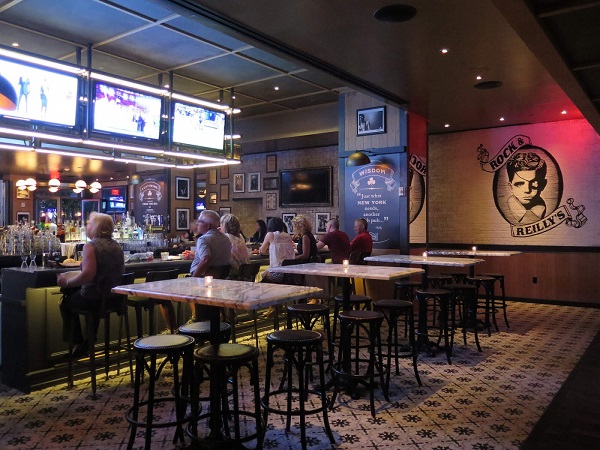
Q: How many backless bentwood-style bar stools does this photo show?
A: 15